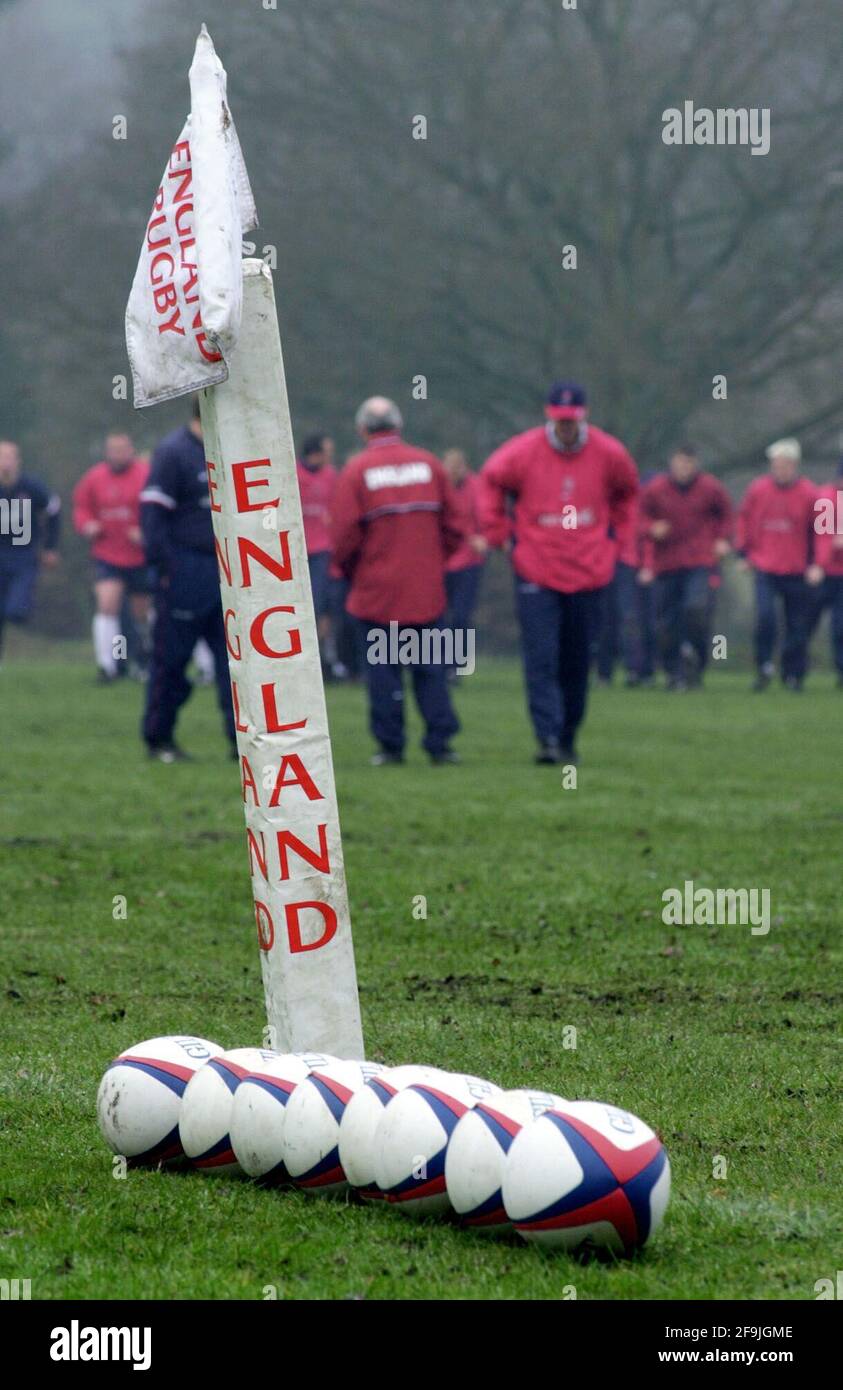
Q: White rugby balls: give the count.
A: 8